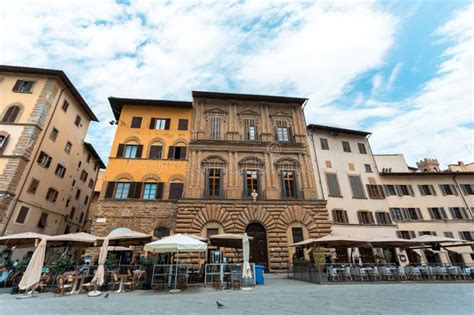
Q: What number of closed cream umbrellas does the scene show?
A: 3